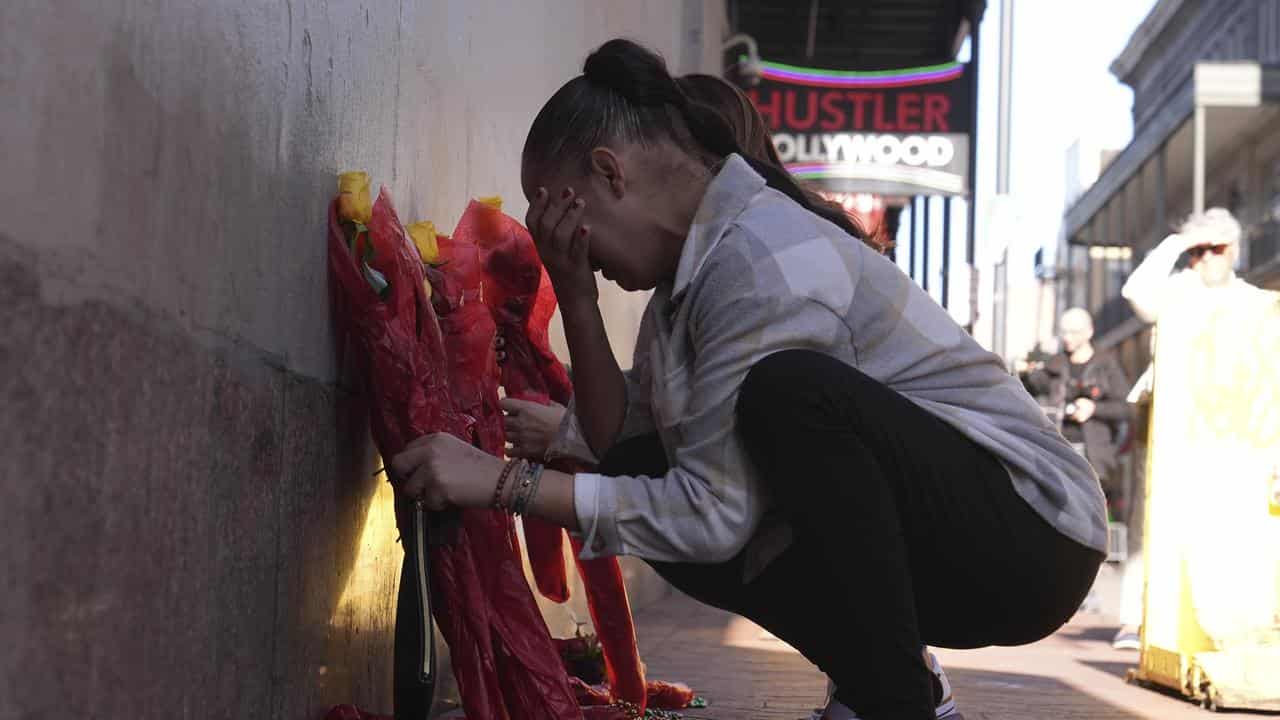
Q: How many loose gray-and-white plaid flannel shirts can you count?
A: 1